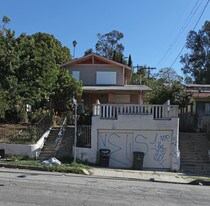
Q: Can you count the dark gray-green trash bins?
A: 2